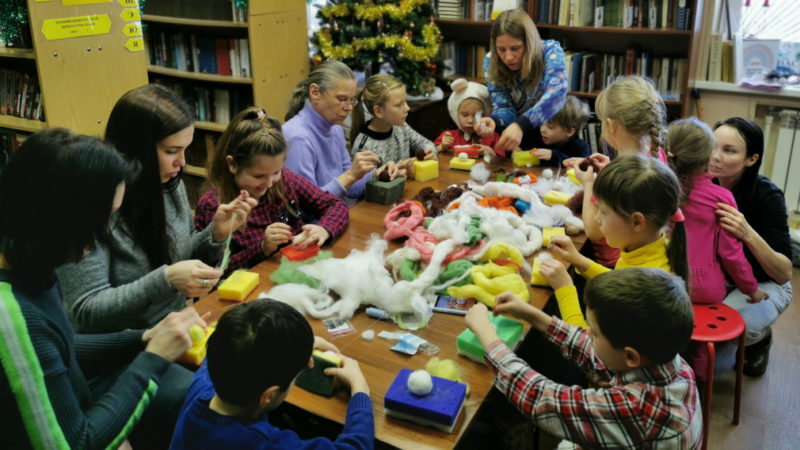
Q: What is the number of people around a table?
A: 14